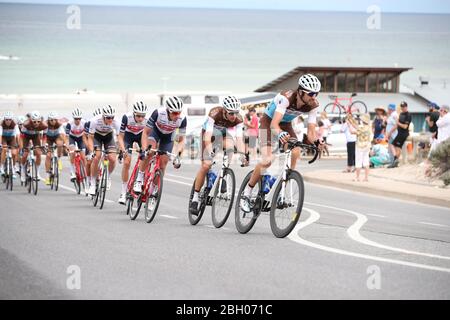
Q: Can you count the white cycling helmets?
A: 11